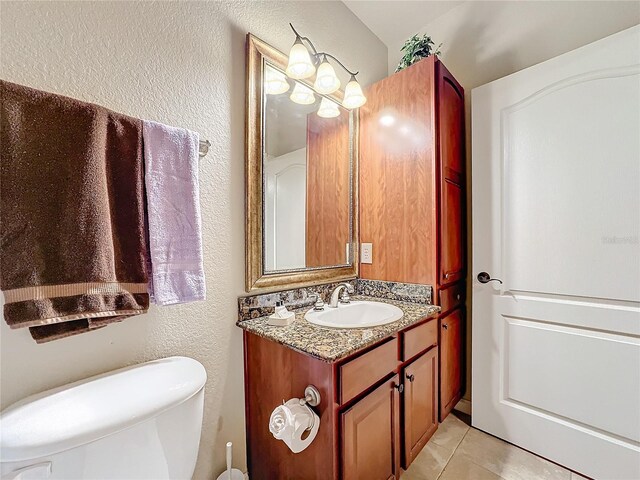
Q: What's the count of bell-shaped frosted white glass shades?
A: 3